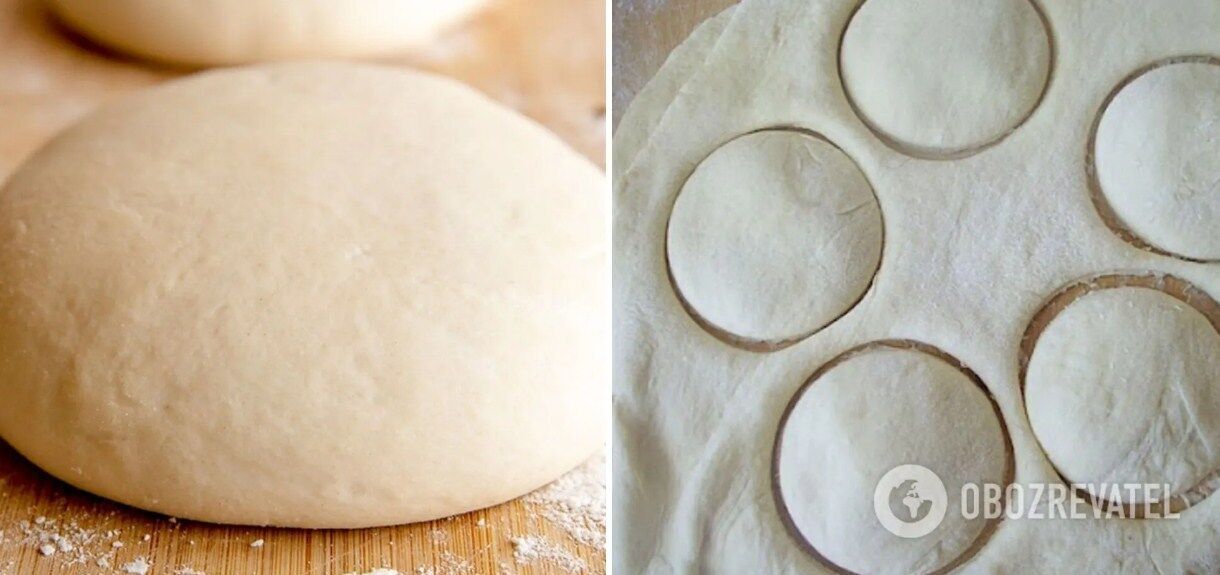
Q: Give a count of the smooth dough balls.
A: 2